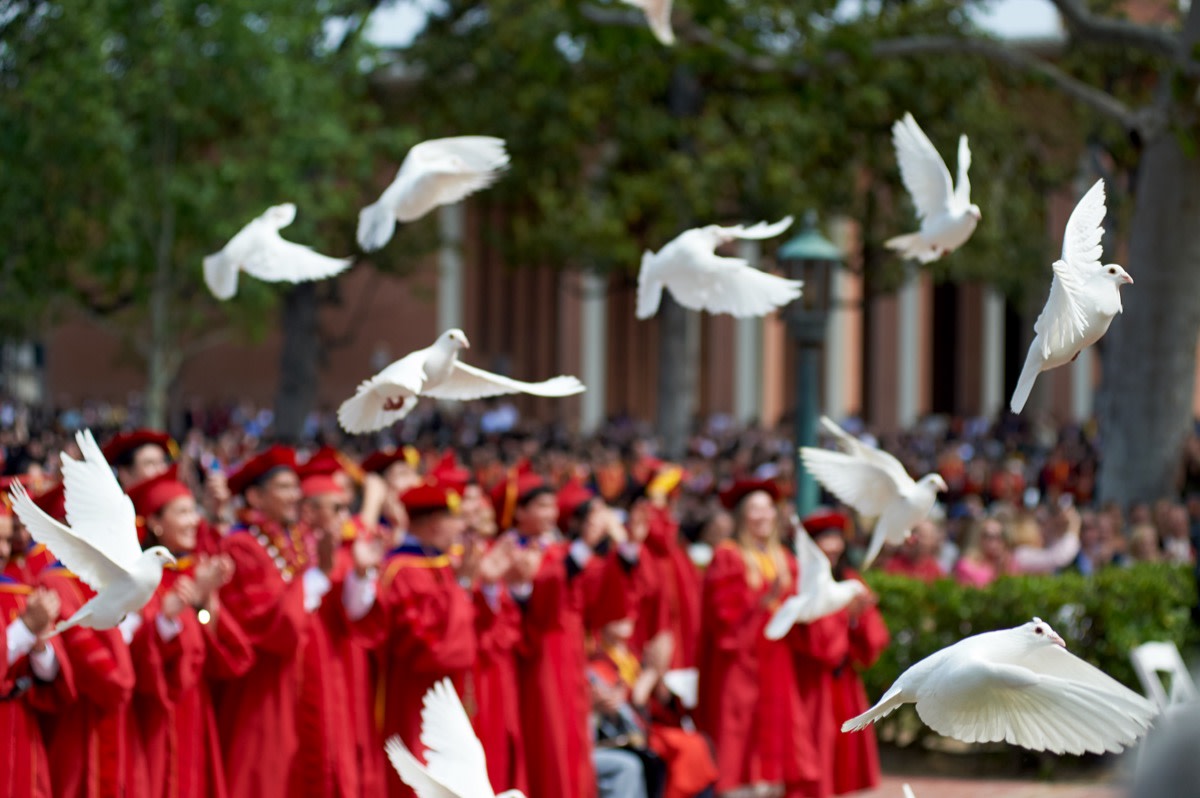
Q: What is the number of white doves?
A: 12